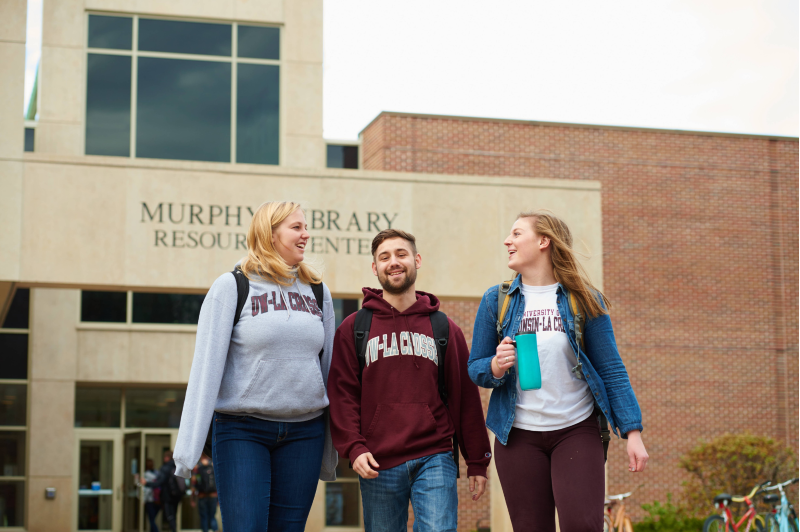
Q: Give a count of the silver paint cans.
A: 0